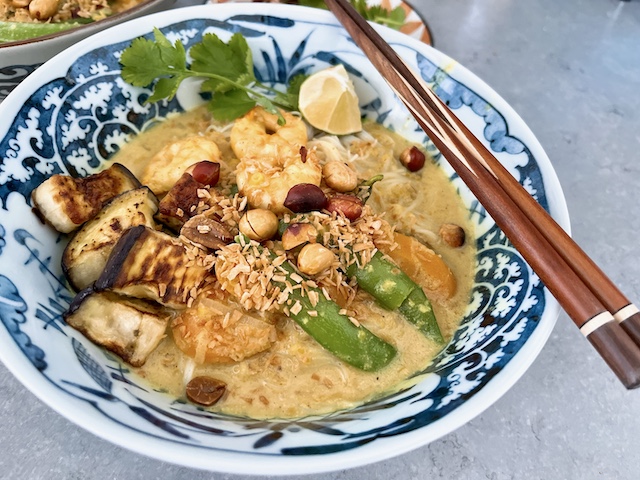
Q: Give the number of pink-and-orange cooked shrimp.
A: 3